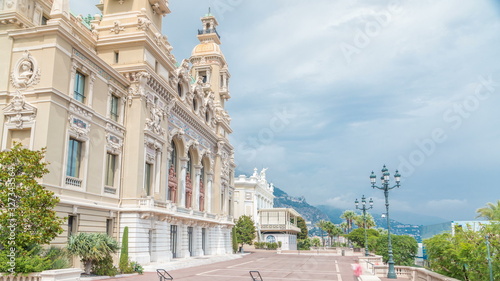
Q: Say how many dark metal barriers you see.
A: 2